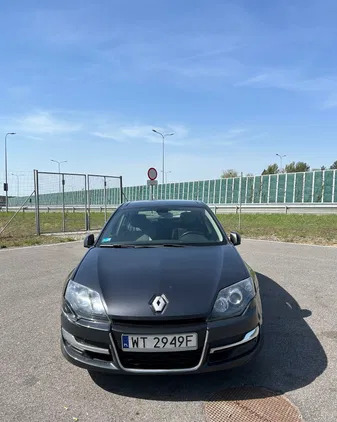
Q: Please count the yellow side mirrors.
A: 0